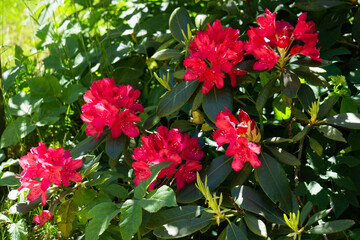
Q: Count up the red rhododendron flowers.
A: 6